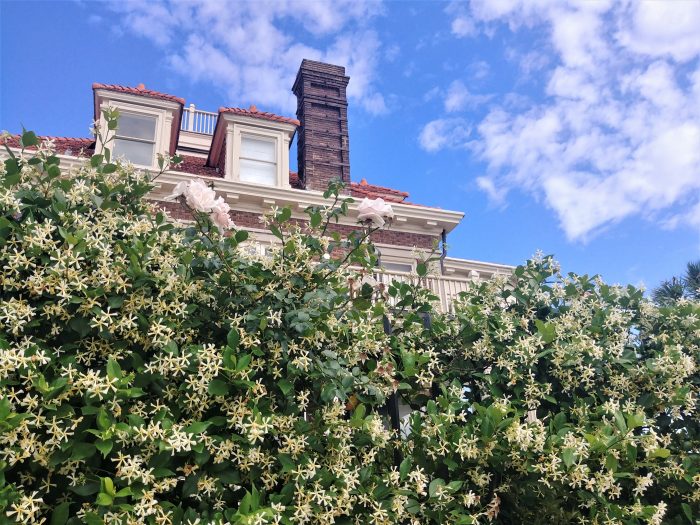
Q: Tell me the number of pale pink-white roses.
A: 3